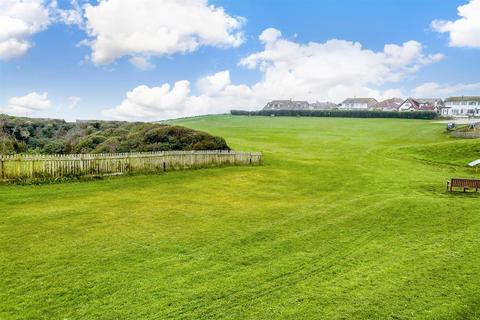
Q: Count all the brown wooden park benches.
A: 1